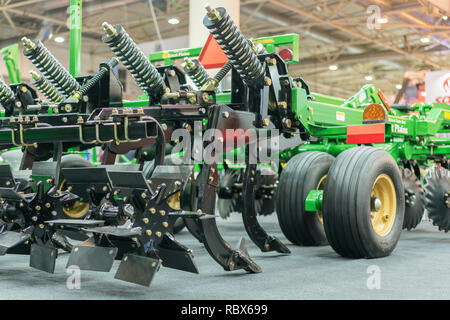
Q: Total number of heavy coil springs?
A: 6